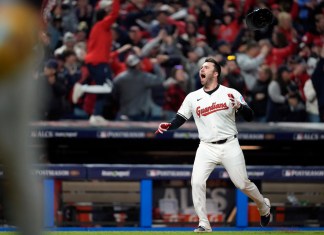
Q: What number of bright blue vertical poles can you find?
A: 3